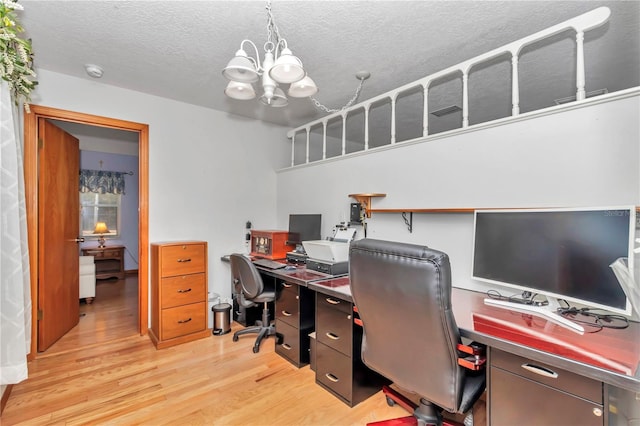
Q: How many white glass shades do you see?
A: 5